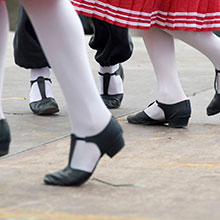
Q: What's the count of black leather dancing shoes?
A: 6